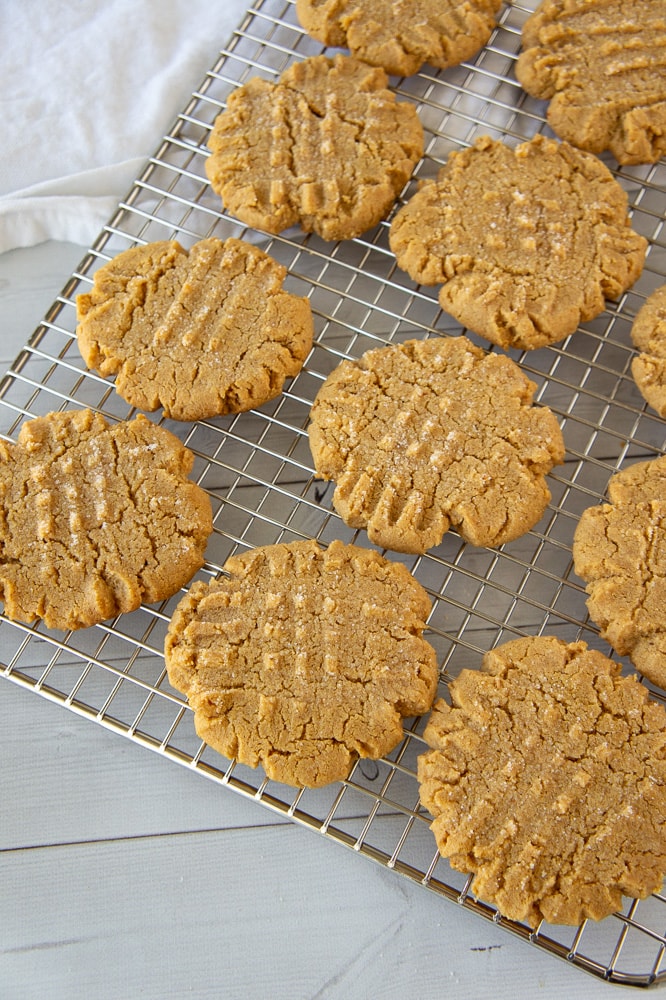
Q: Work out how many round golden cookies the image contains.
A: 11